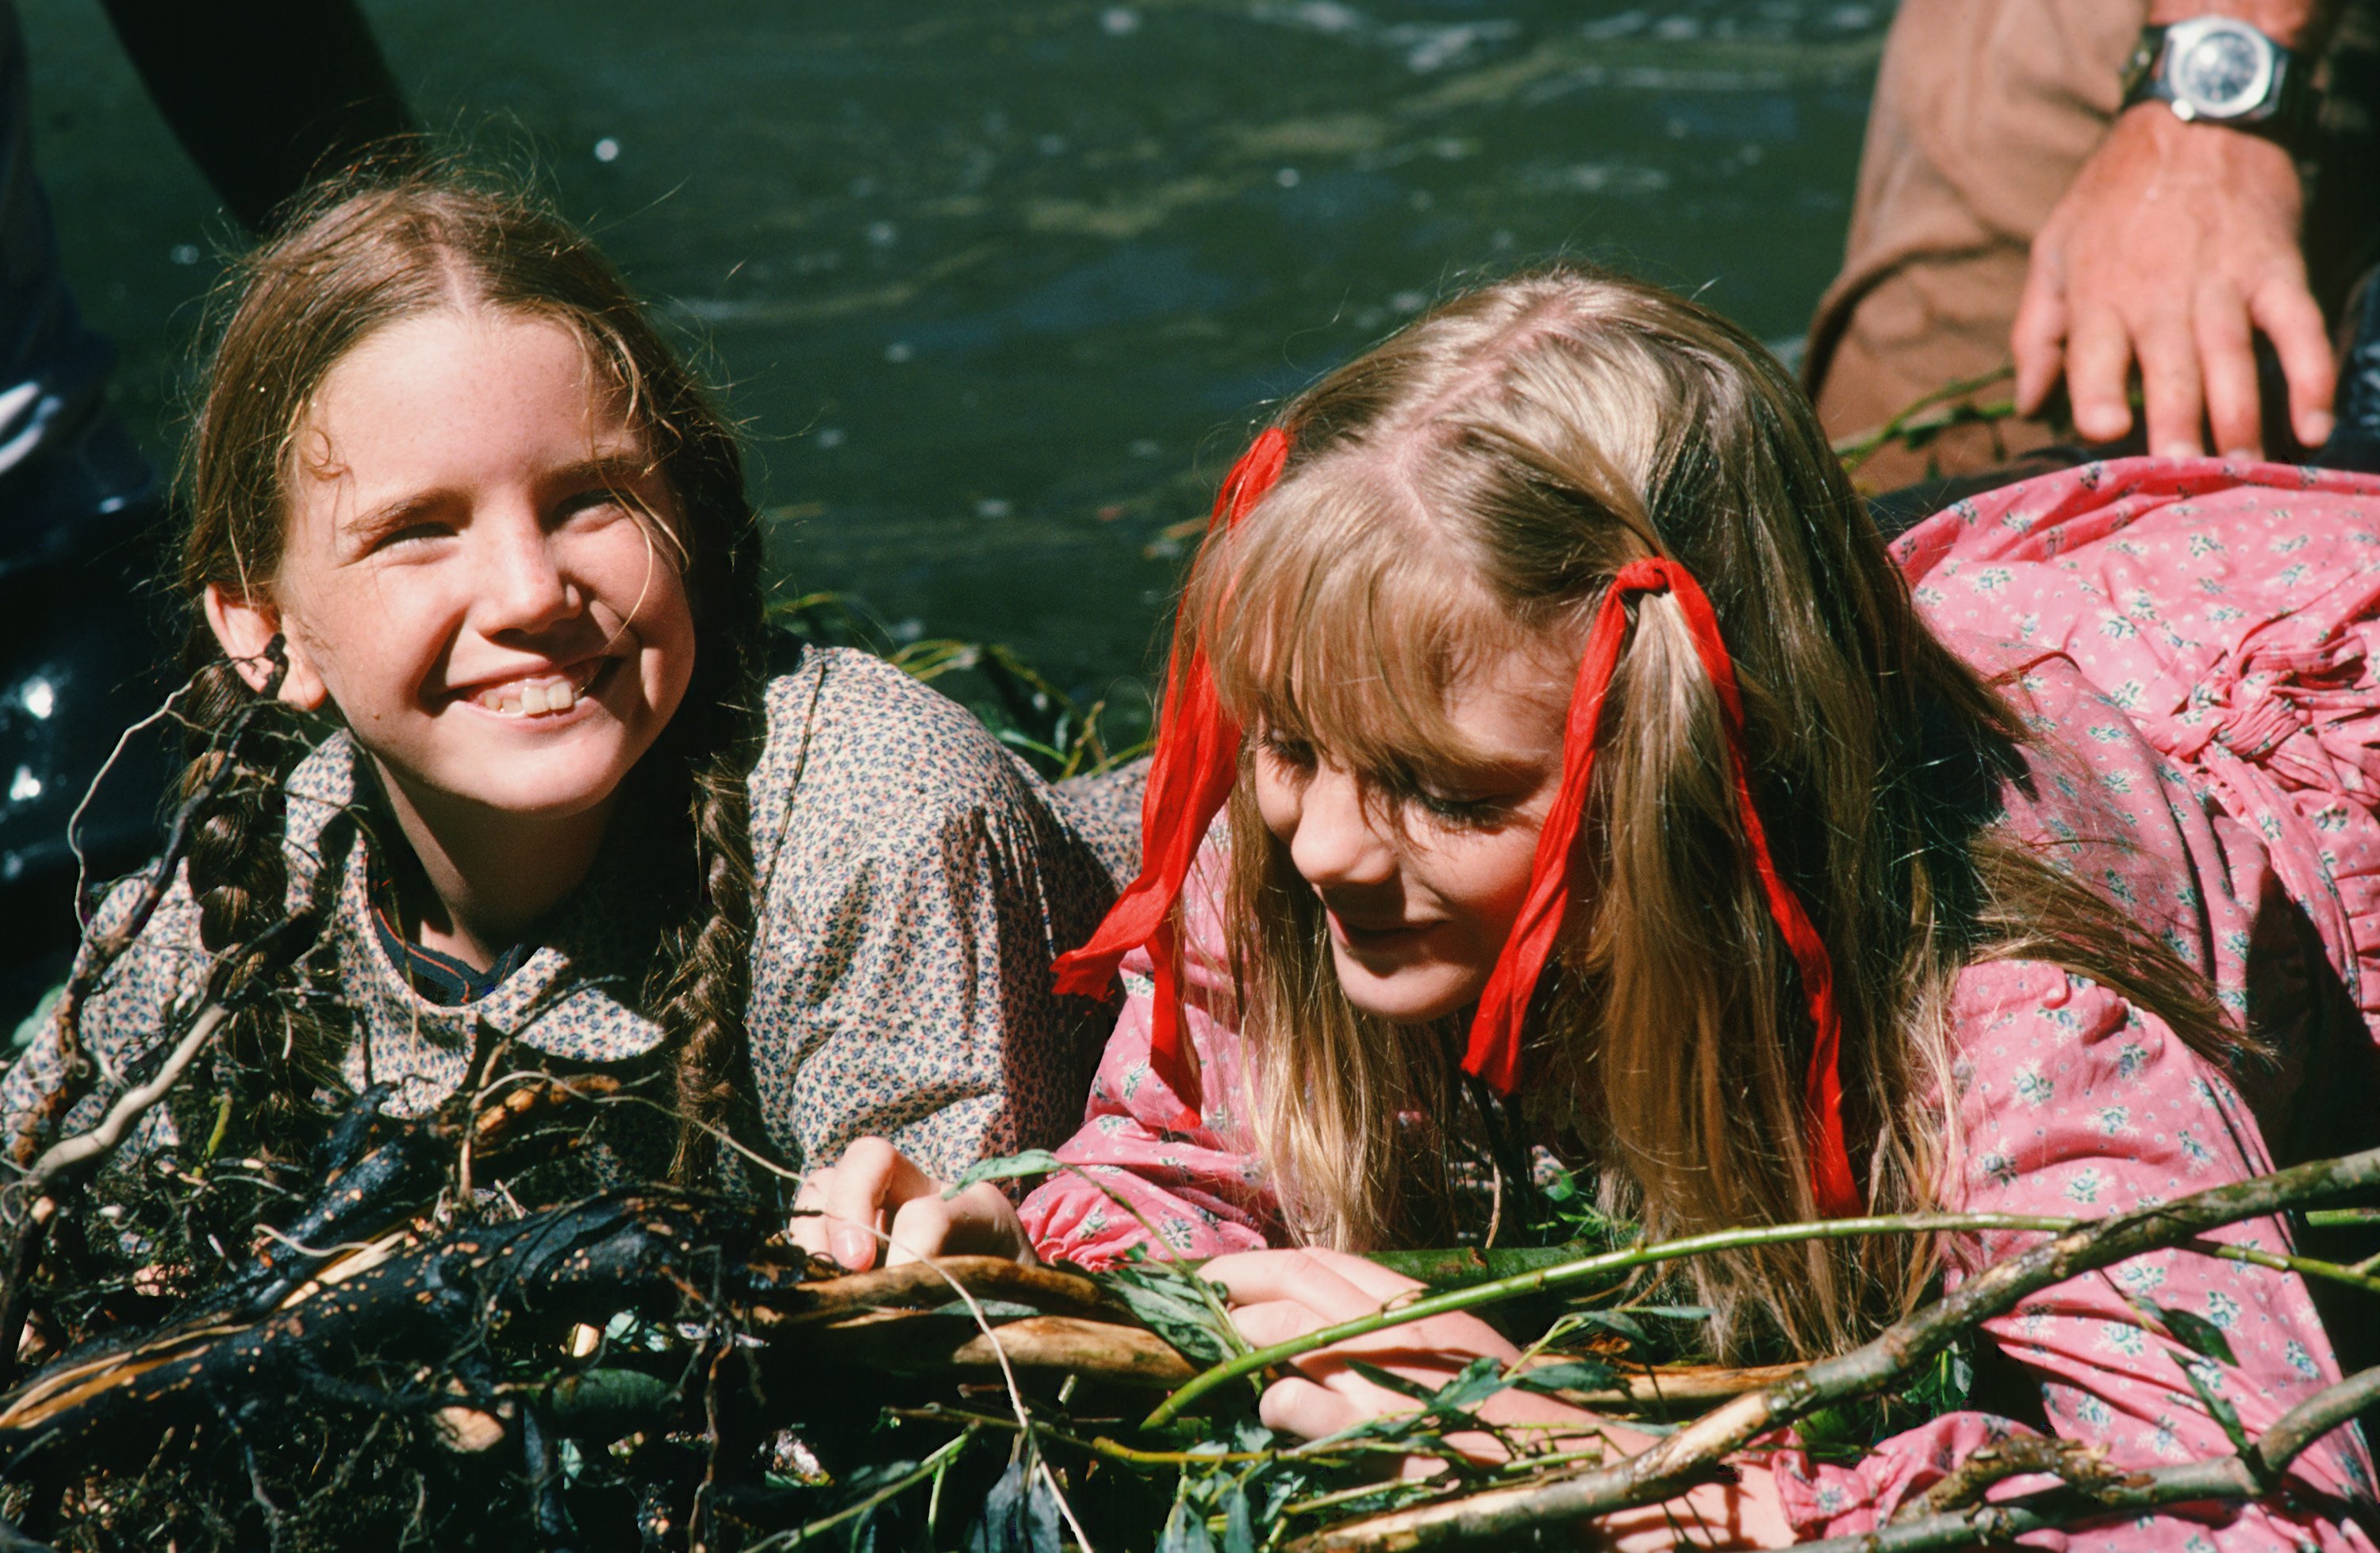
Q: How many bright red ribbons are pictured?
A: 2